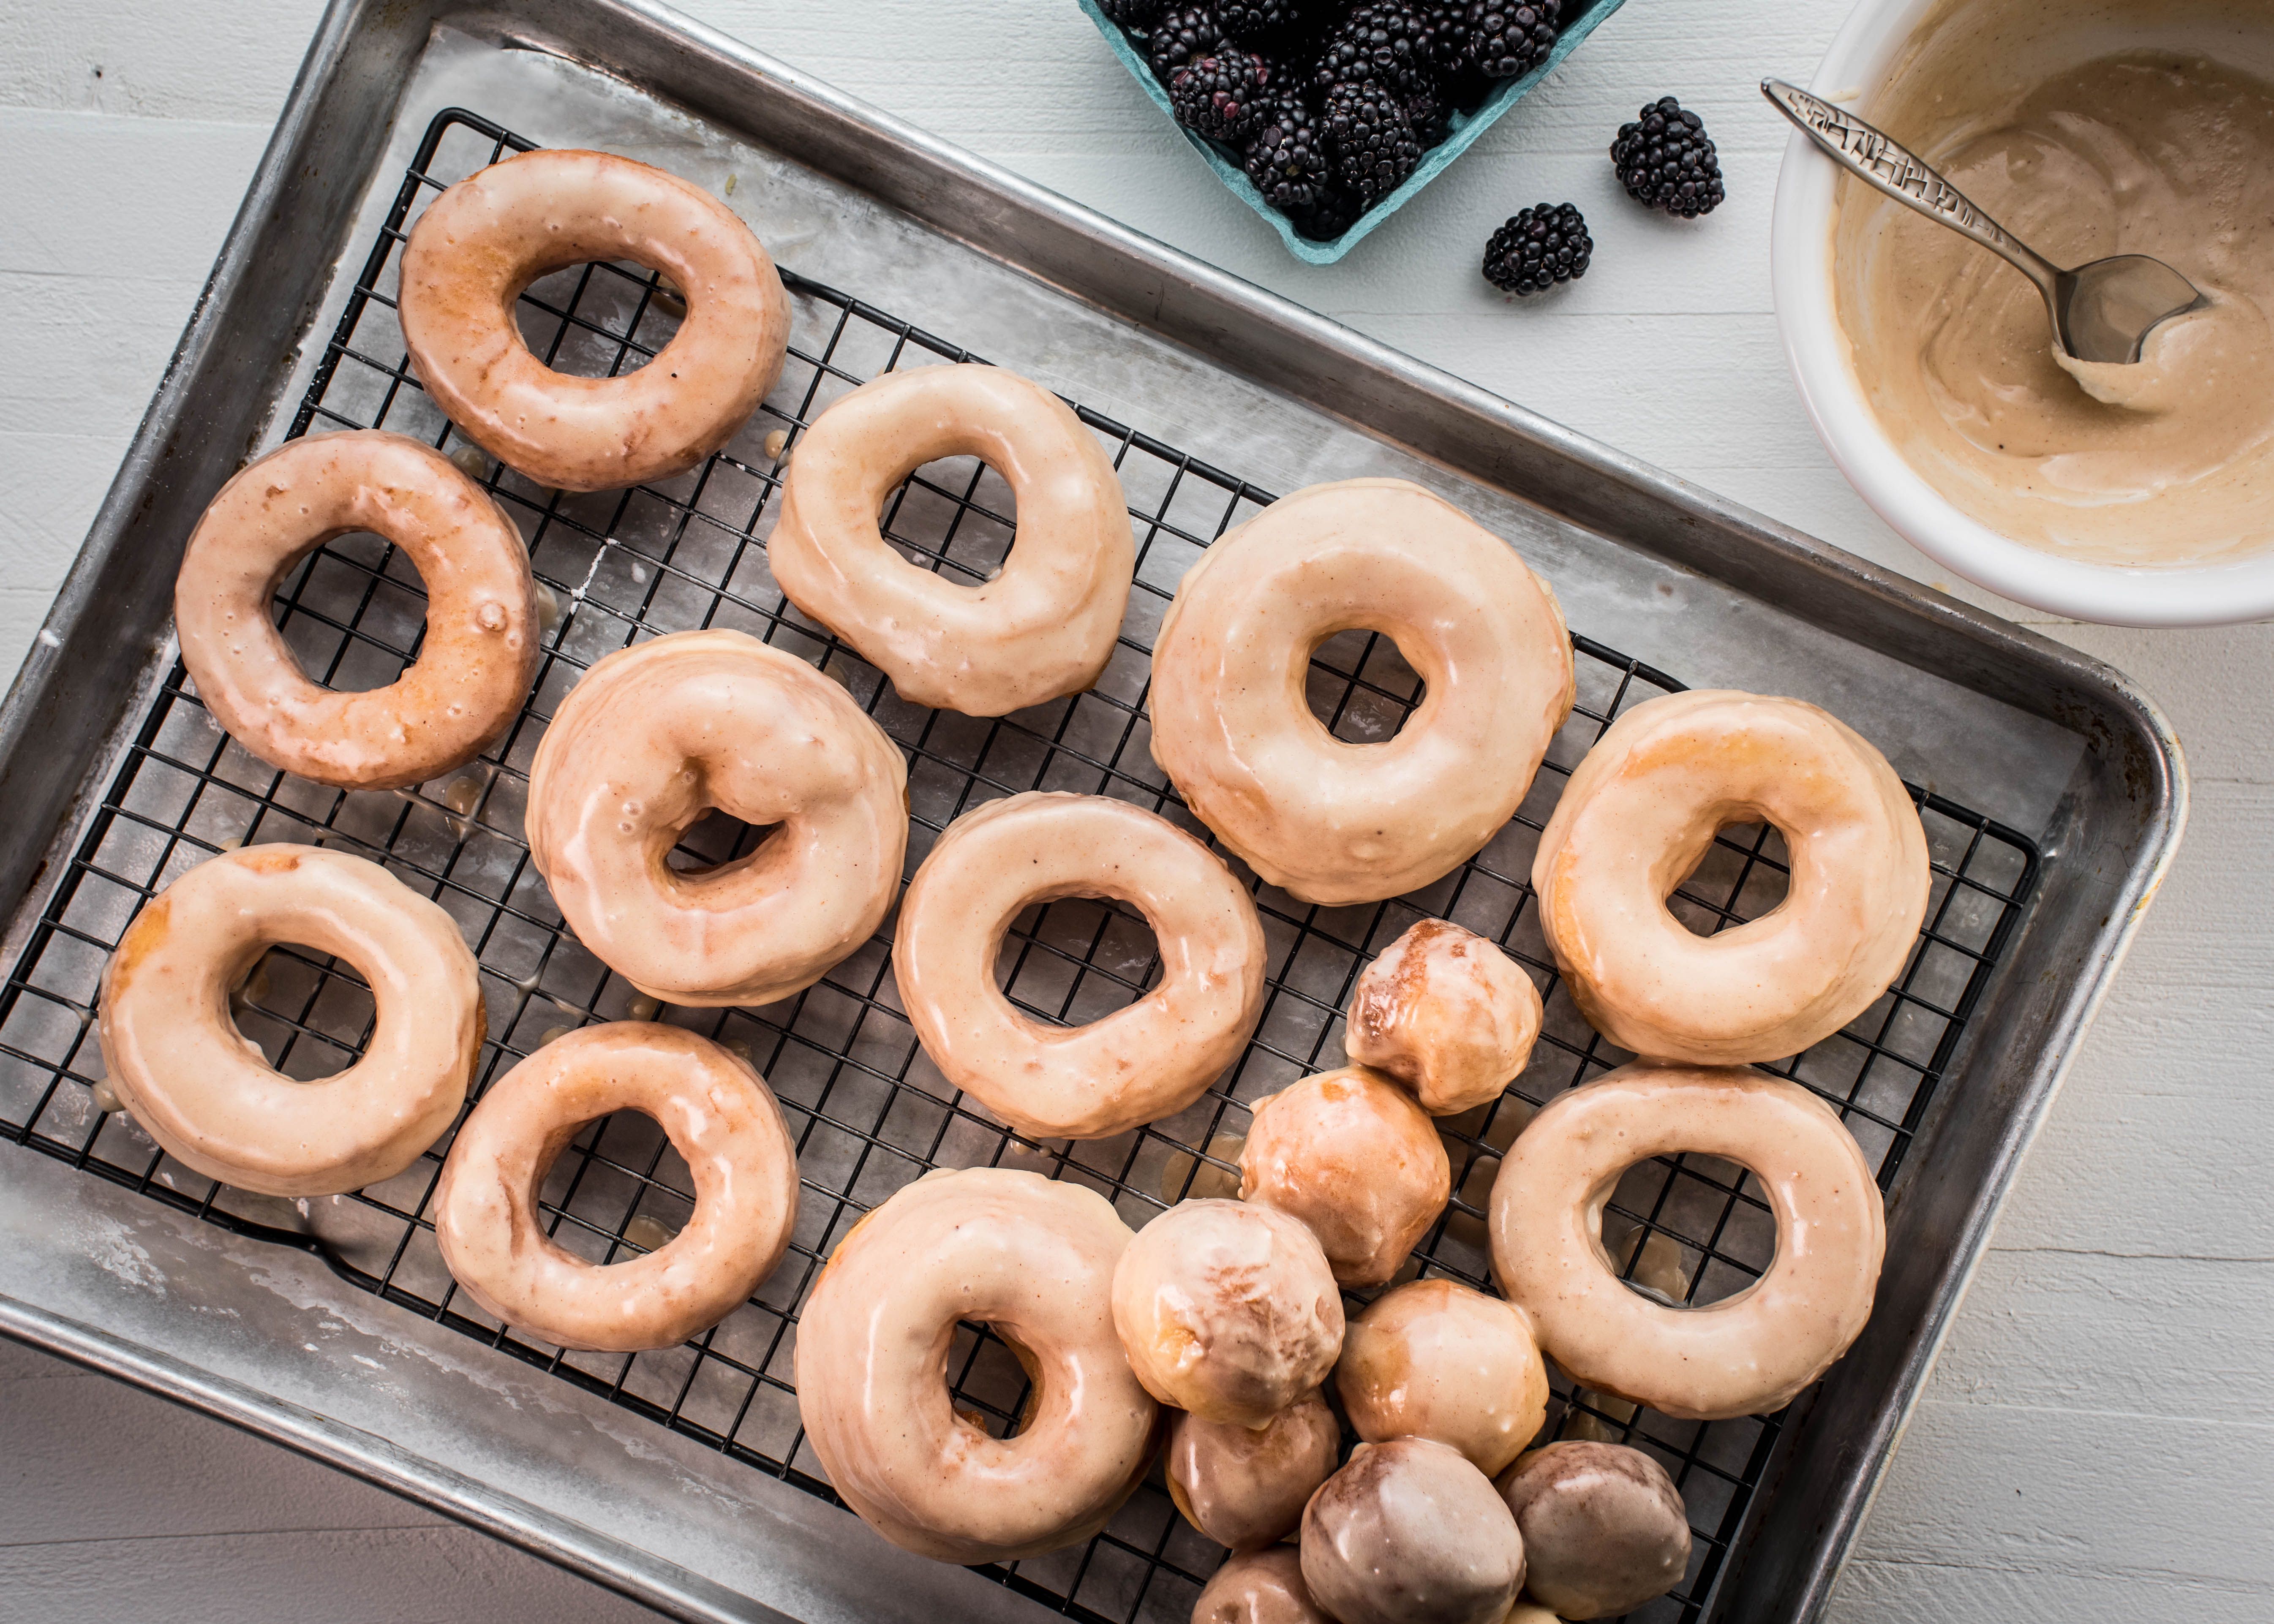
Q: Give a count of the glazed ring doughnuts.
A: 11